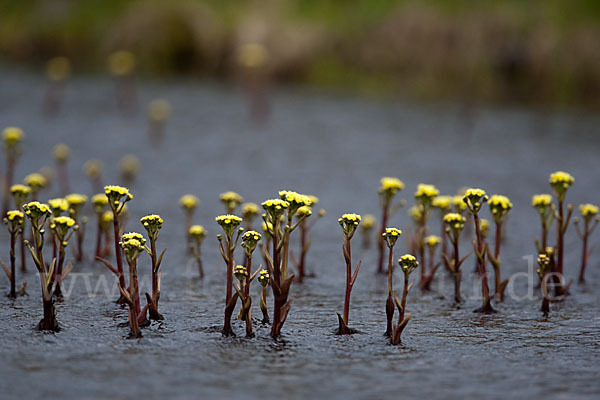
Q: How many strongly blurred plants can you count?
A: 4